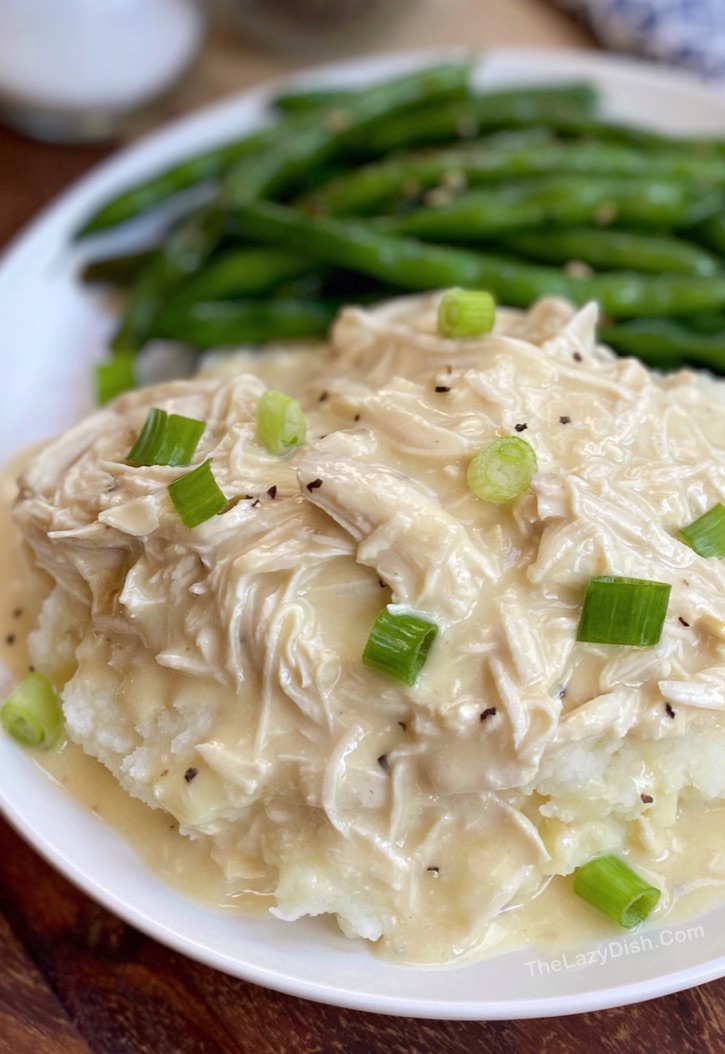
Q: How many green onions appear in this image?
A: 11